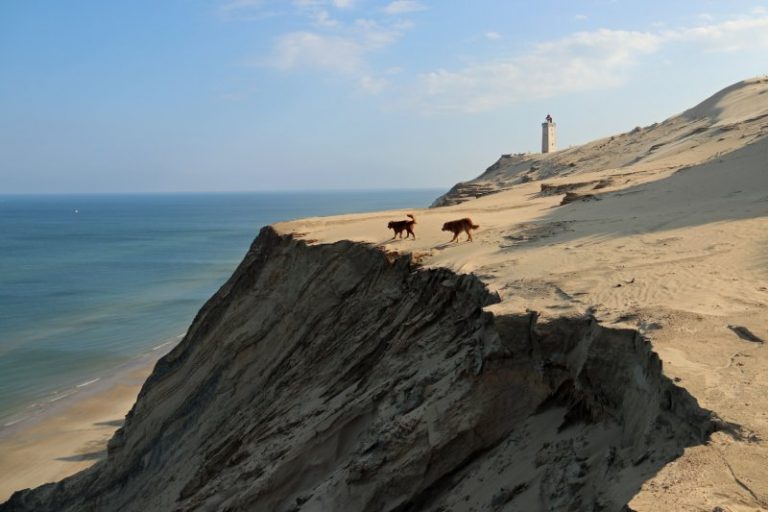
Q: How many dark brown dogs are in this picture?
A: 2